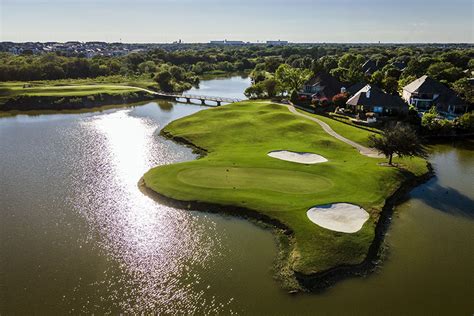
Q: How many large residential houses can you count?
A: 3